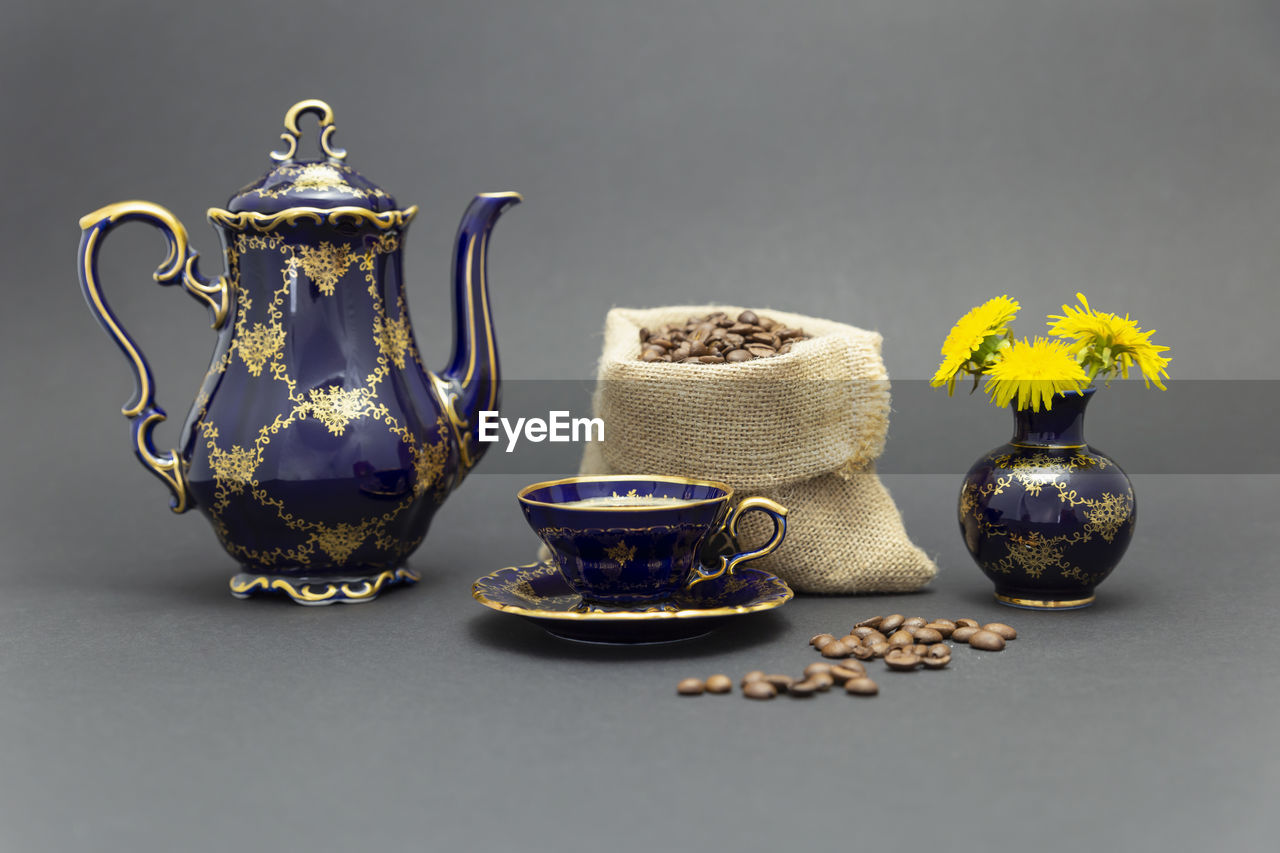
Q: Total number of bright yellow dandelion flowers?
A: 3